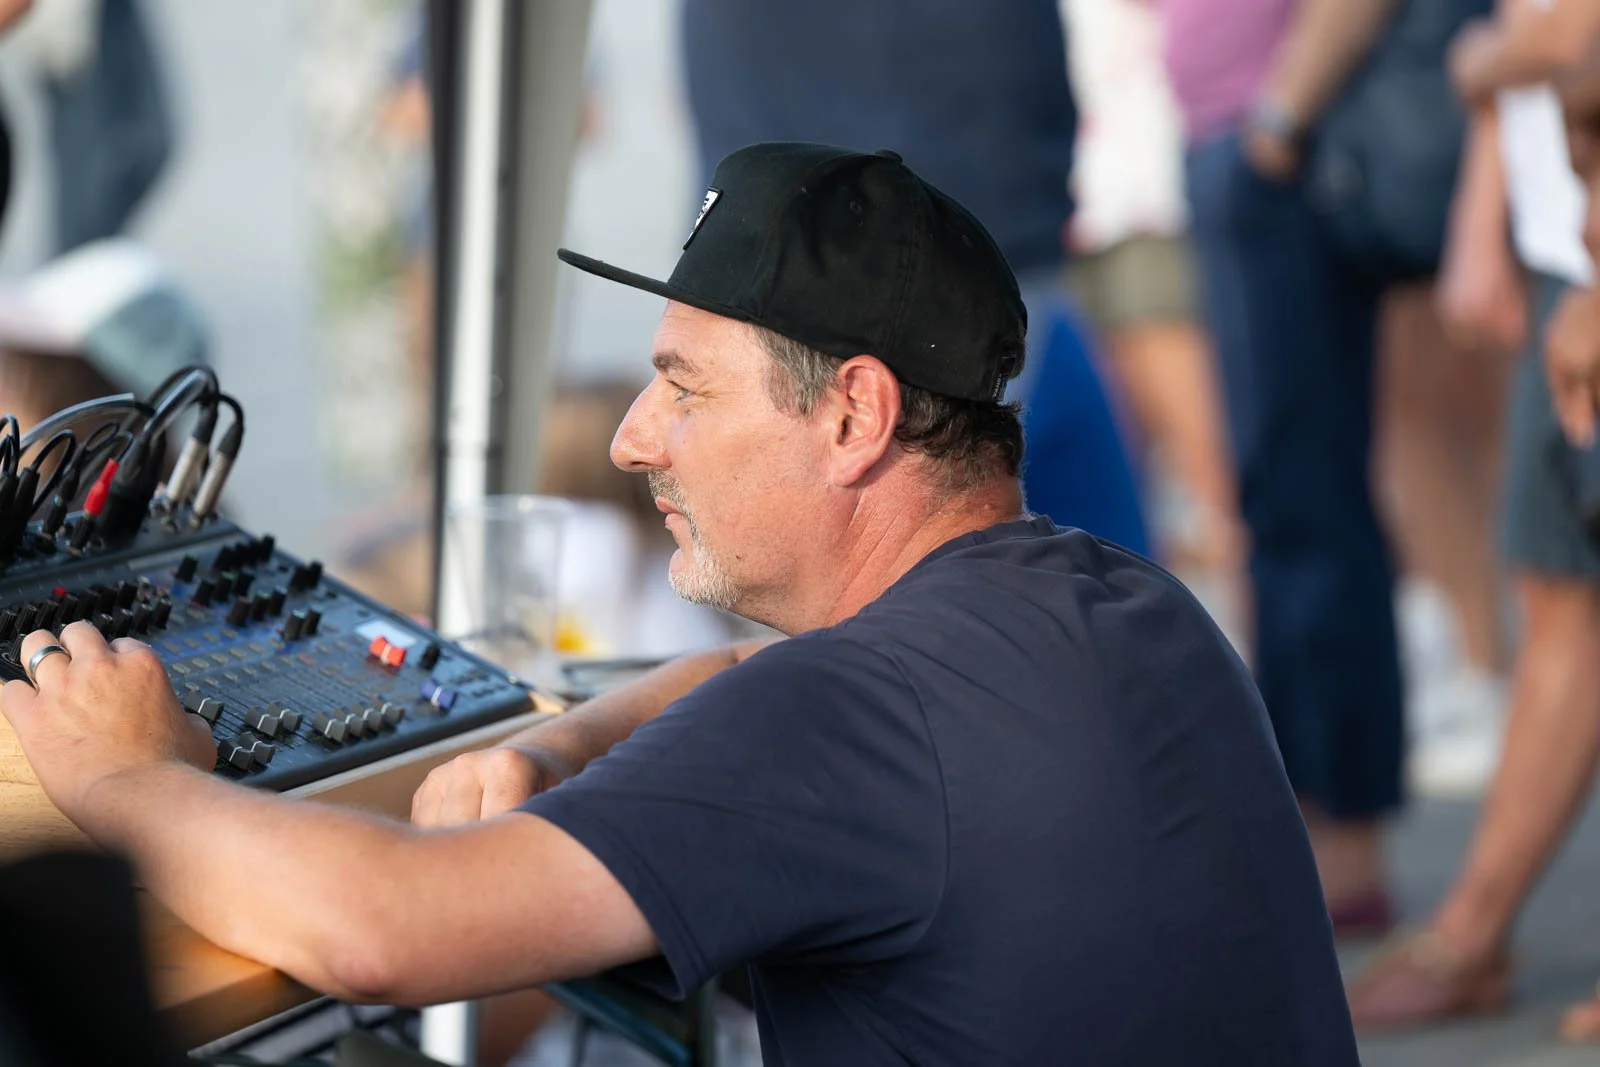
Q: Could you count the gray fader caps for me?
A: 9